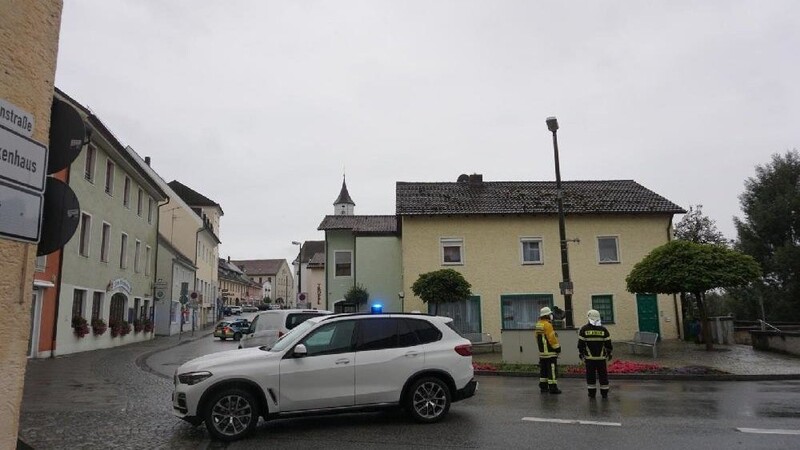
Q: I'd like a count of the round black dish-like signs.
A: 2